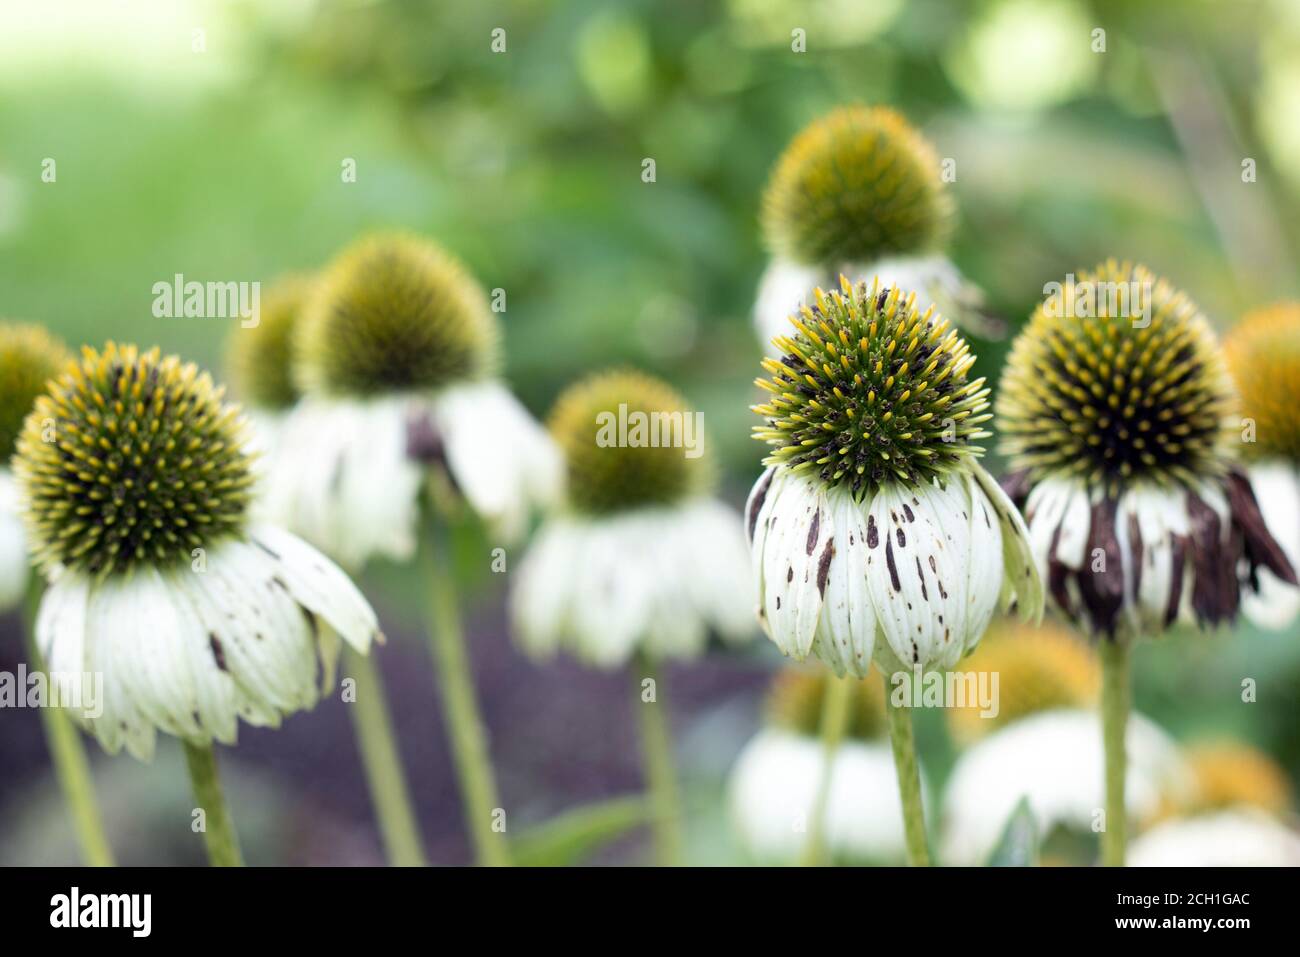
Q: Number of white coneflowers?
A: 12